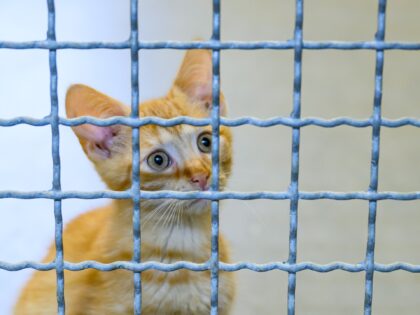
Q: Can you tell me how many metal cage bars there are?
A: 9